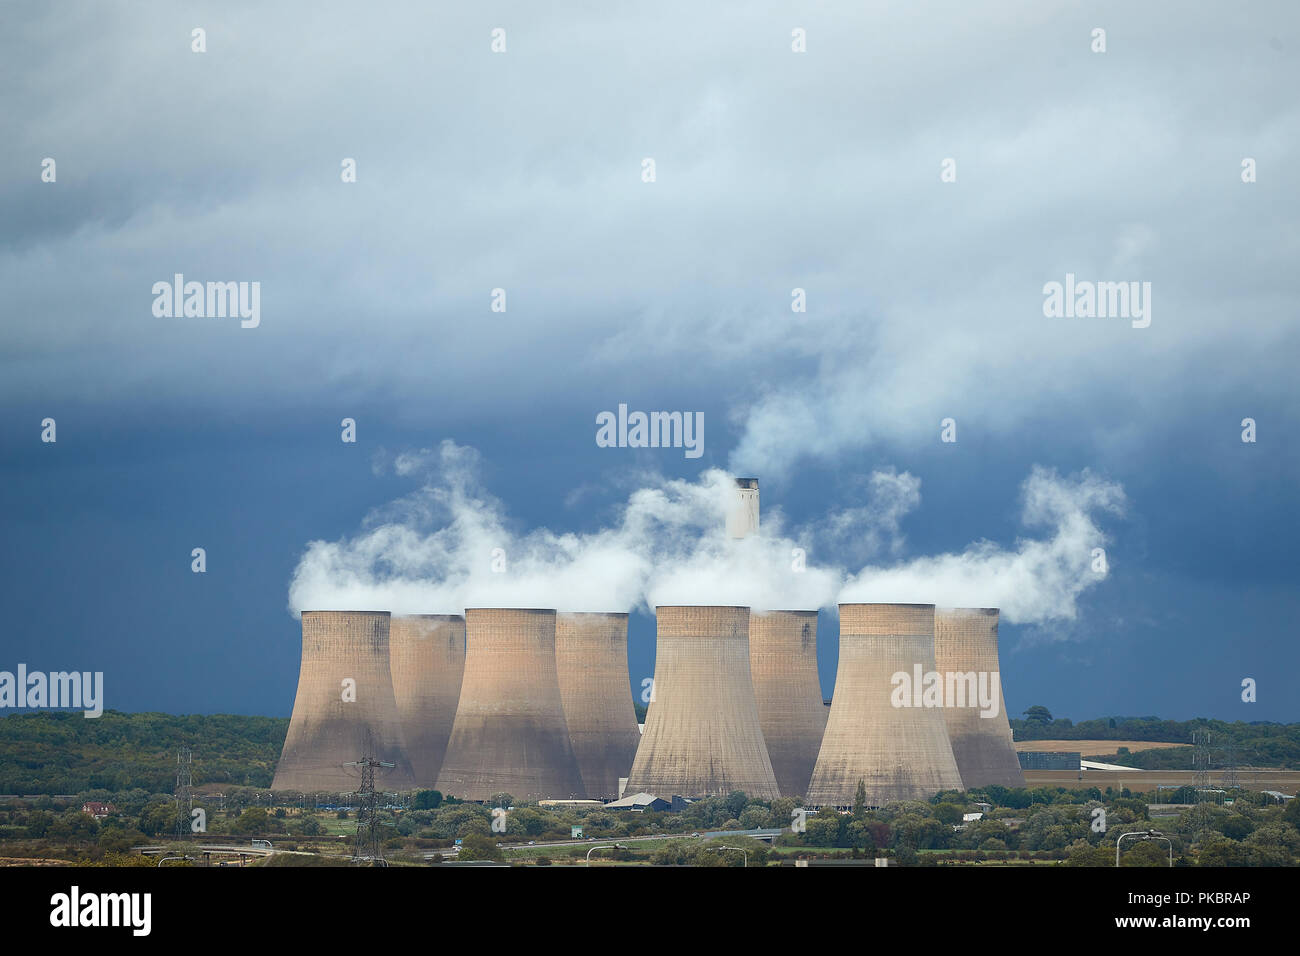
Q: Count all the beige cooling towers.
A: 8